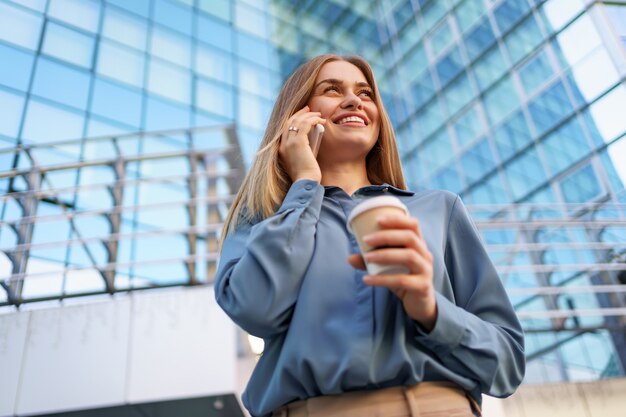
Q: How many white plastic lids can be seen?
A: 1